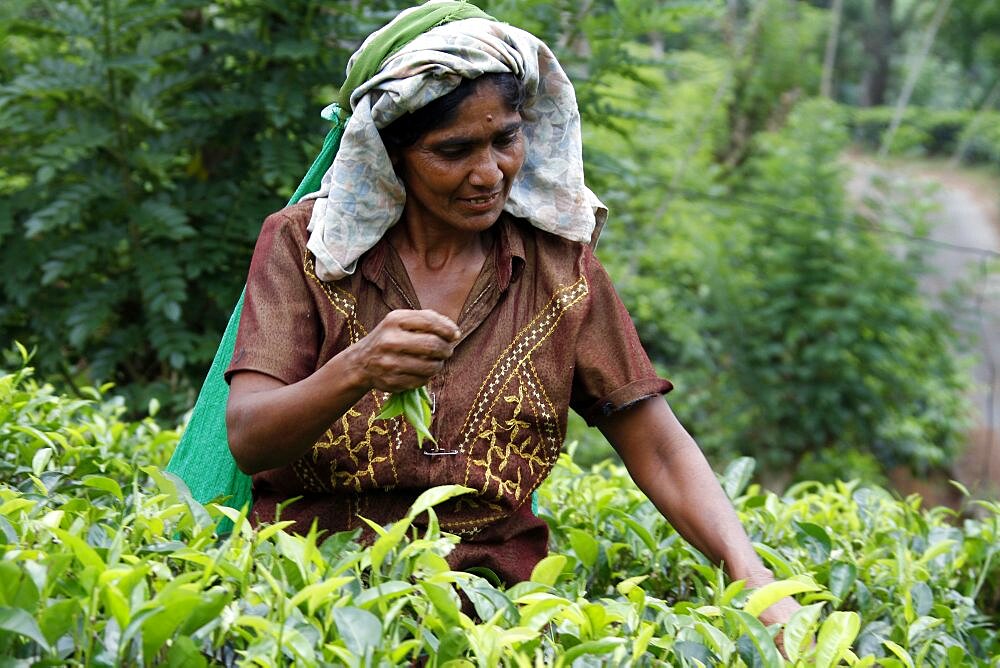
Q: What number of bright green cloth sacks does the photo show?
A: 1